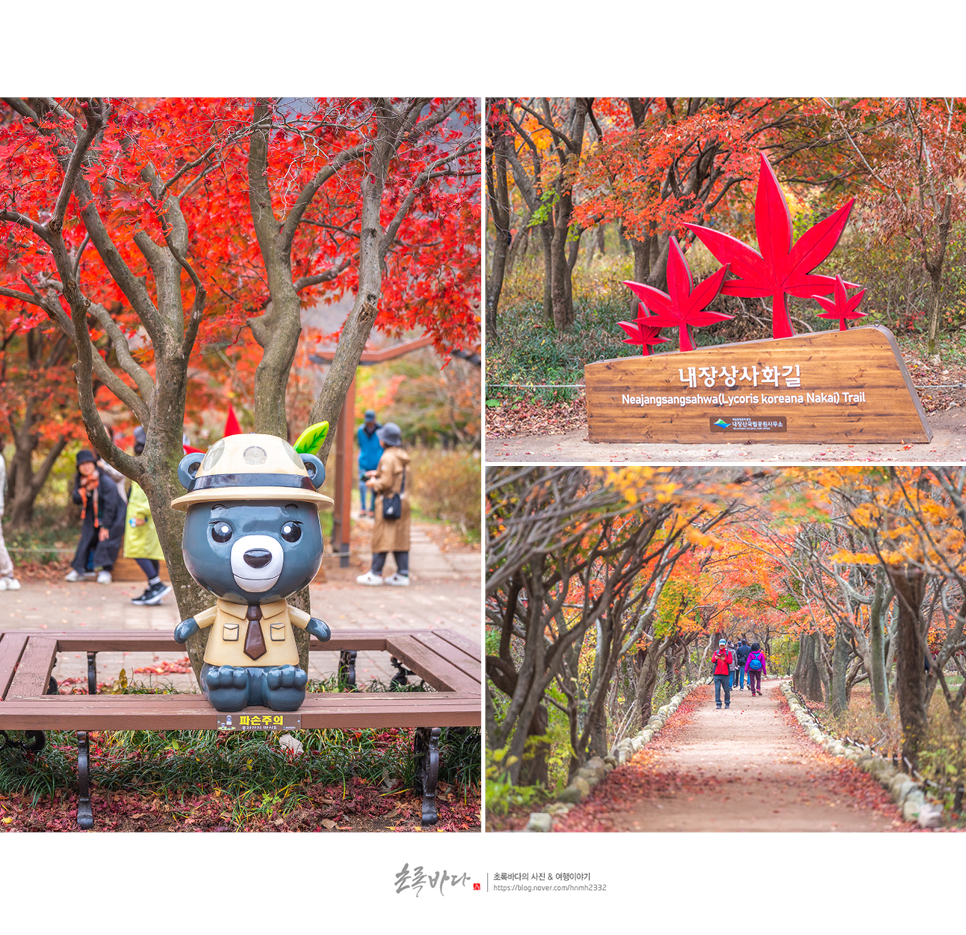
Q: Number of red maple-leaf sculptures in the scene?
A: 4